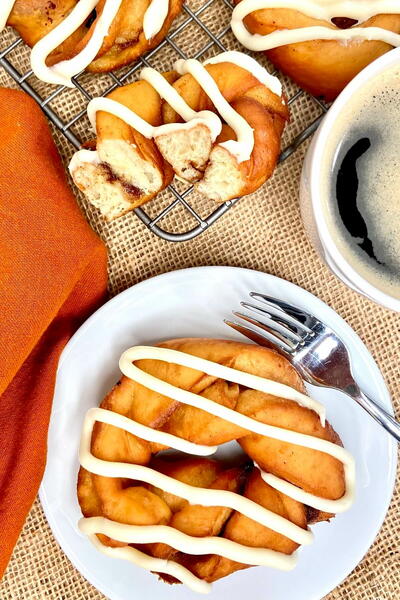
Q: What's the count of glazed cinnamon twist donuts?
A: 4